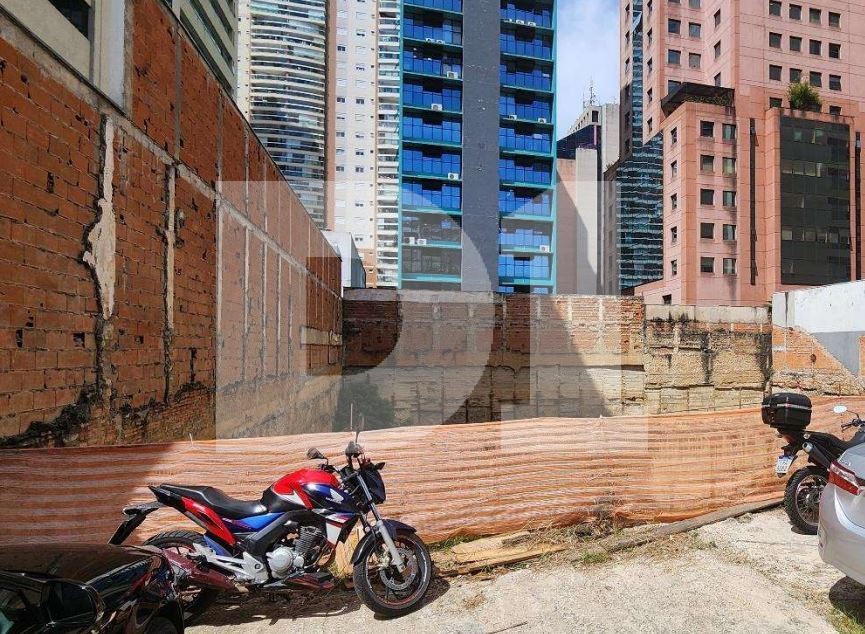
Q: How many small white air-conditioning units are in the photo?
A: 13